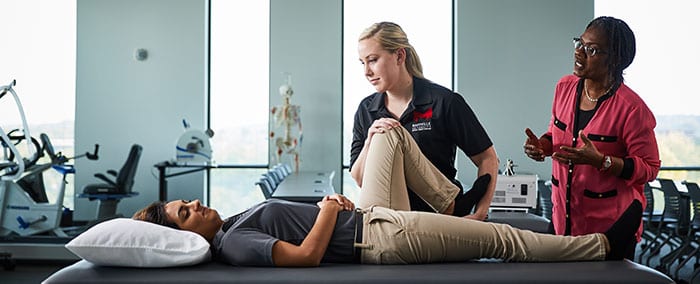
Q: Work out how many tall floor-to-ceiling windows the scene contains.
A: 4